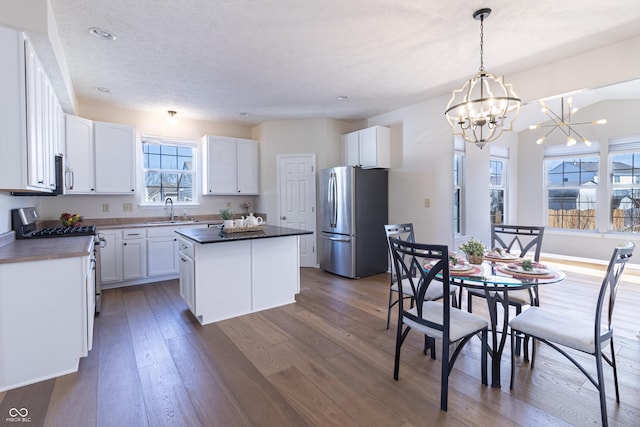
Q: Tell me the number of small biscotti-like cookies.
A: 0